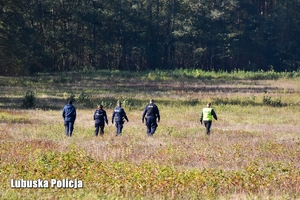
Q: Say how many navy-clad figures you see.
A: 4